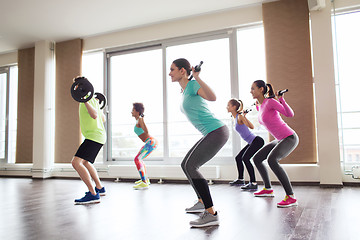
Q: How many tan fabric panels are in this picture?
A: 3